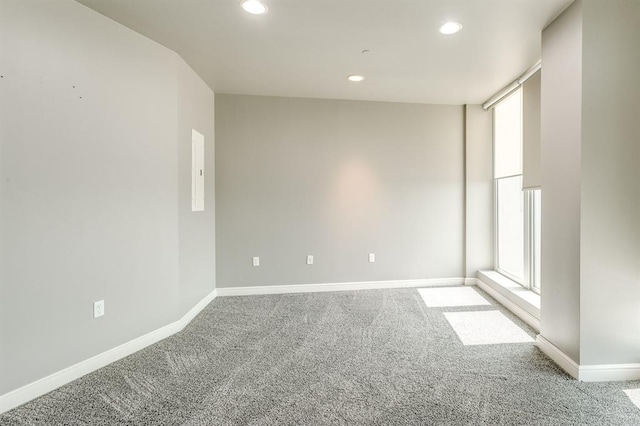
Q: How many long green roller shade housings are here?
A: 0